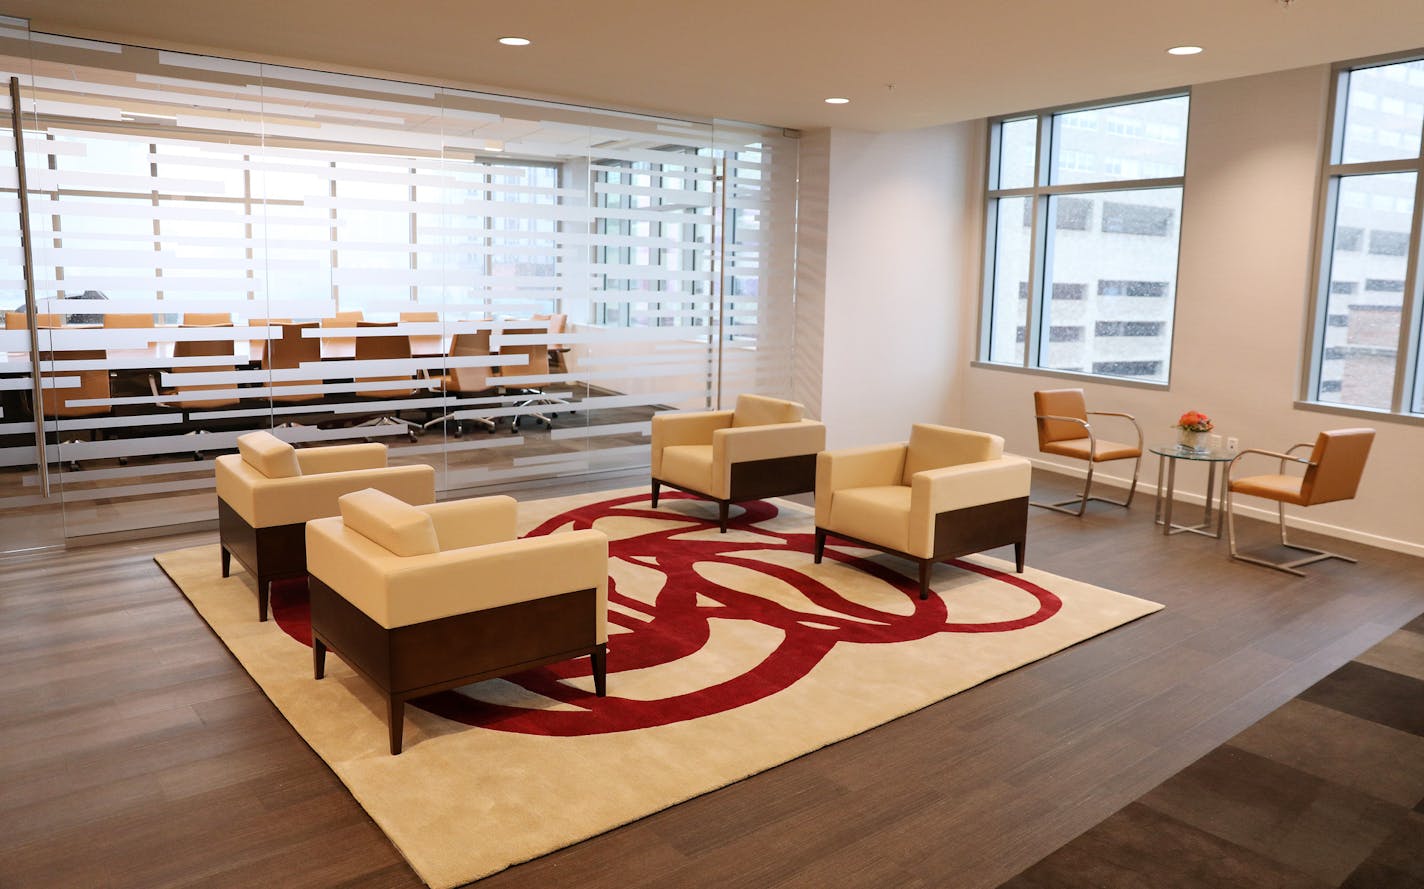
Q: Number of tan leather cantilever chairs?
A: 2